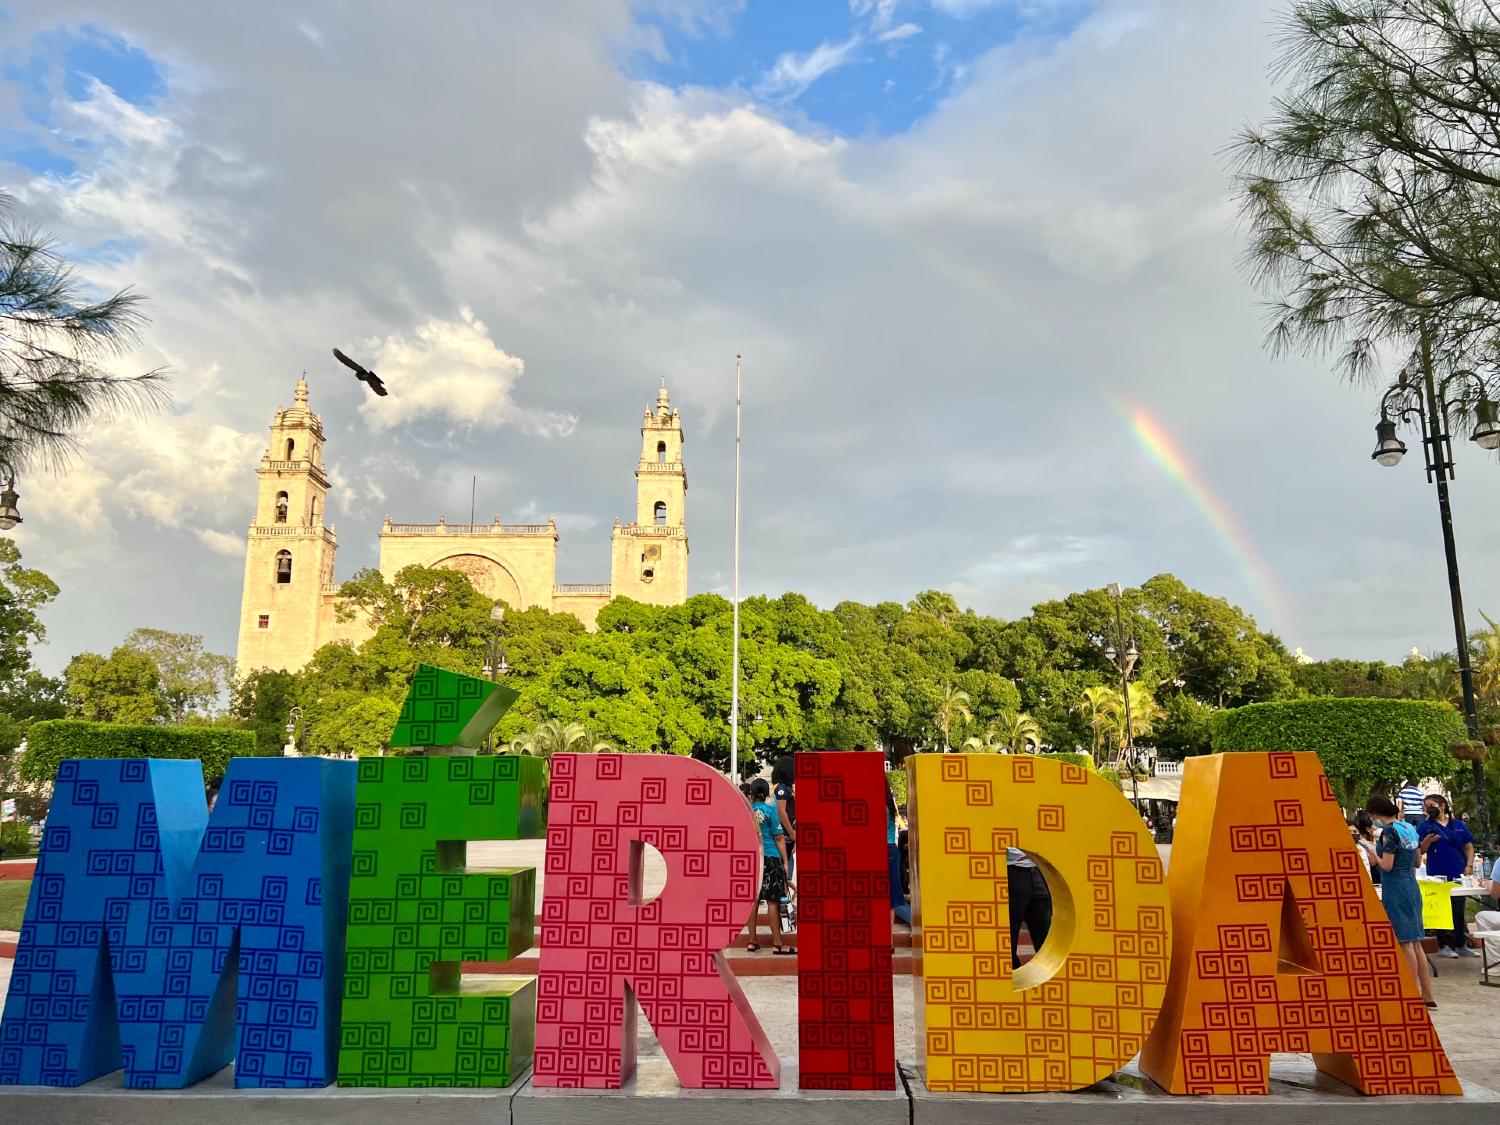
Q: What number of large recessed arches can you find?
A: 1